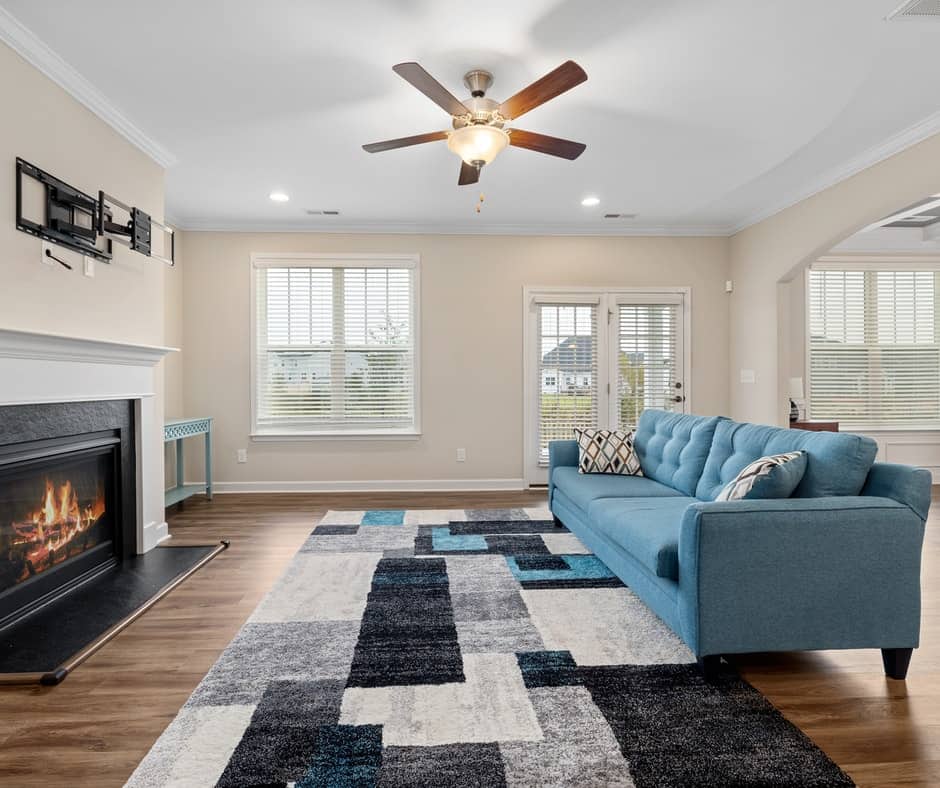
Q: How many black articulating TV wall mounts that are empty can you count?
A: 1